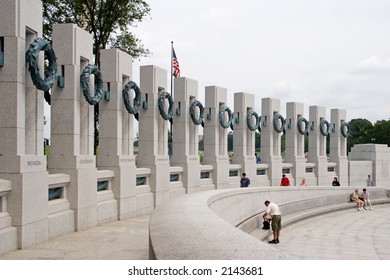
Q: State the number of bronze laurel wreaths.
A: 11